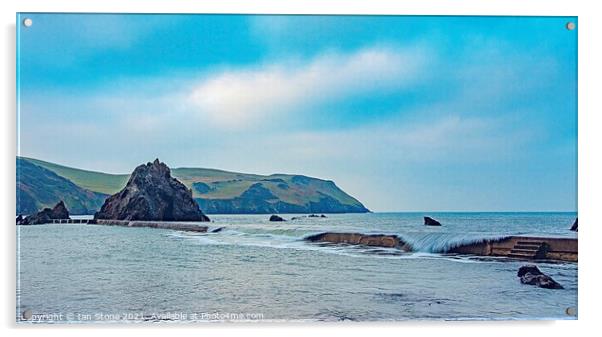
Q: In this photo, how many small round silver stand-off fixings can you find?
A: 4